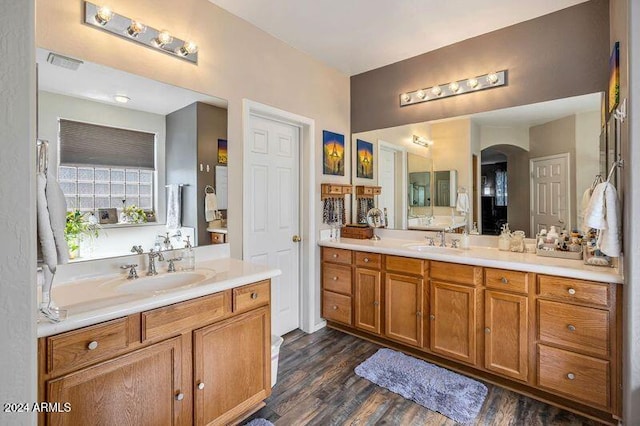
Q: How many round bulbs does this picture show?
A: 10